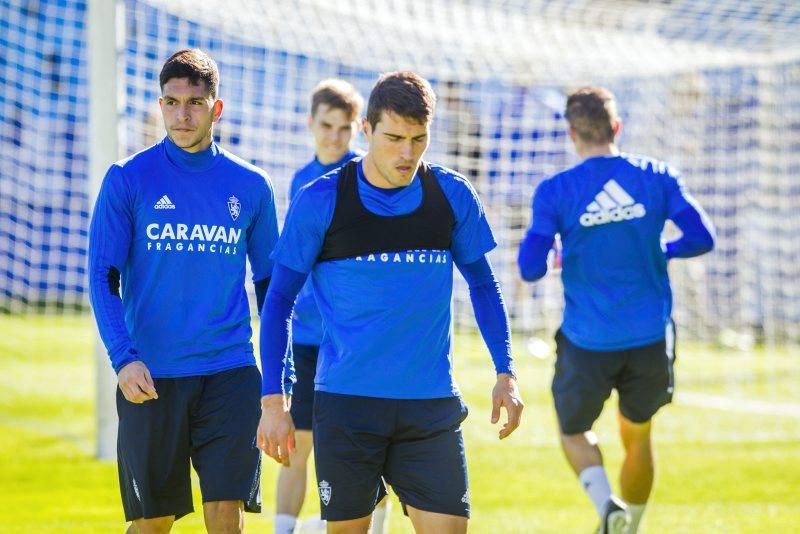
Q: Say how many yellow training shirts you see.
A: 0